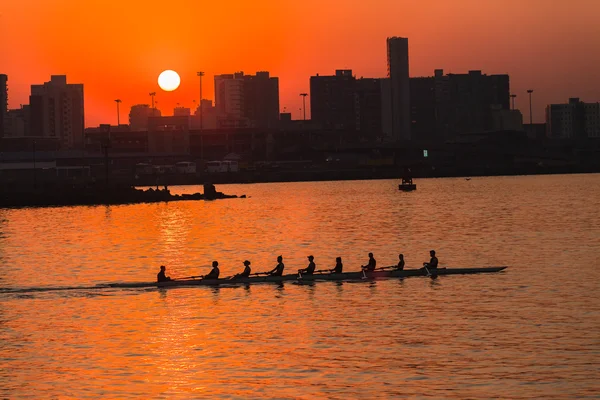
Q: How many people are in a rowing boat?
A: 9